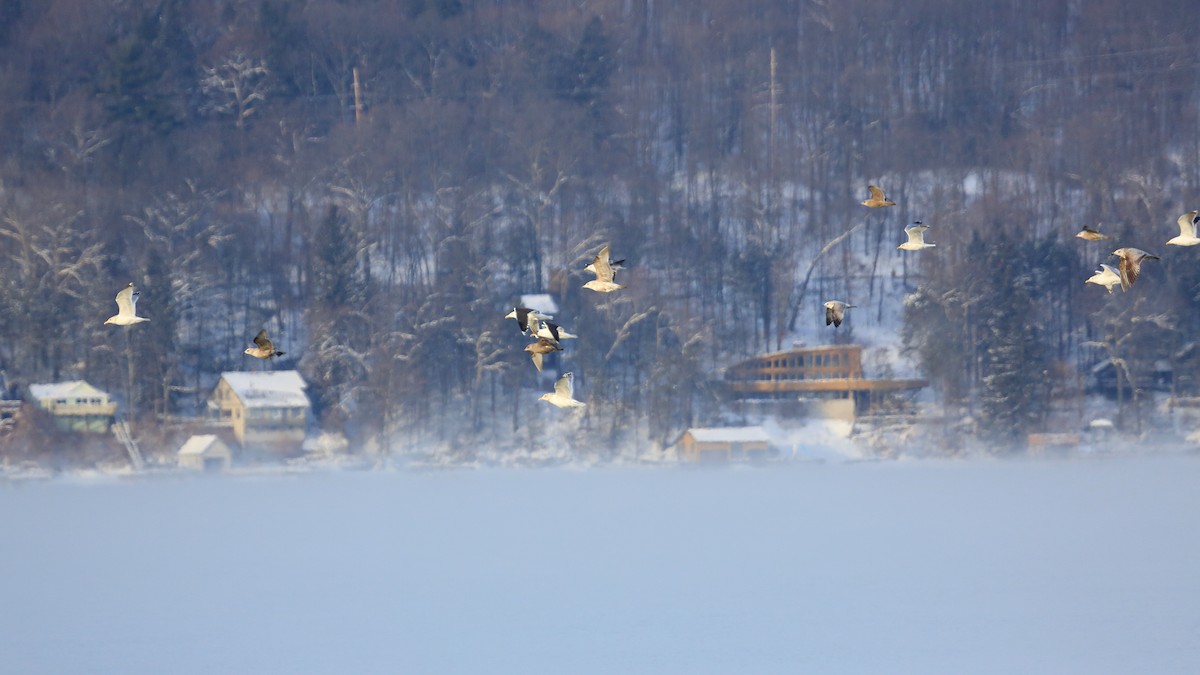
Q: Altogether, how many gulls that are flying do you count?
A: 15